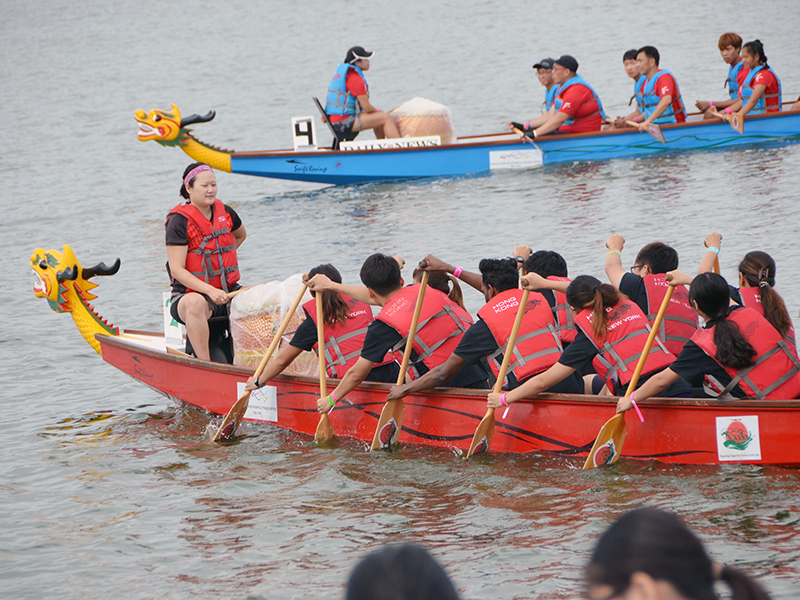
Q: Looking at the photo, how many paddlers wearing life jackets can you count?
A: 15